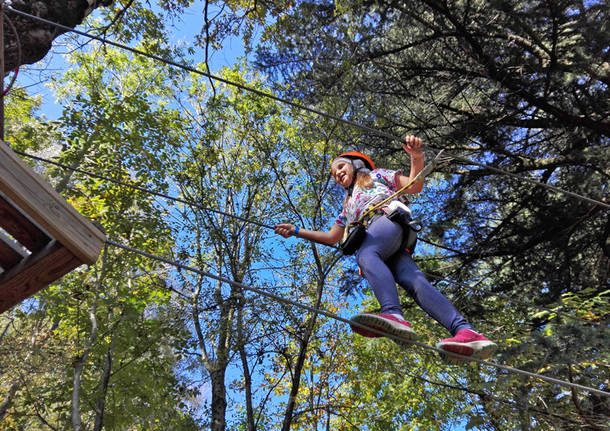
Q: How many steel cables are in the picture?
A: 3